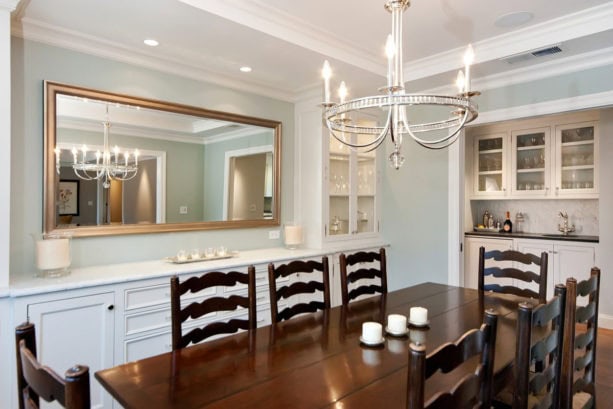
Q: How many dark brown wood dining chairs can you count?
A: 8